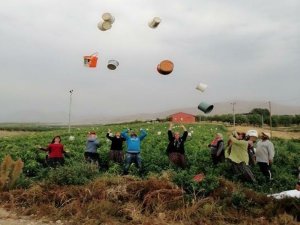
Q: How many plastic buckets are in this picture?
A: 8